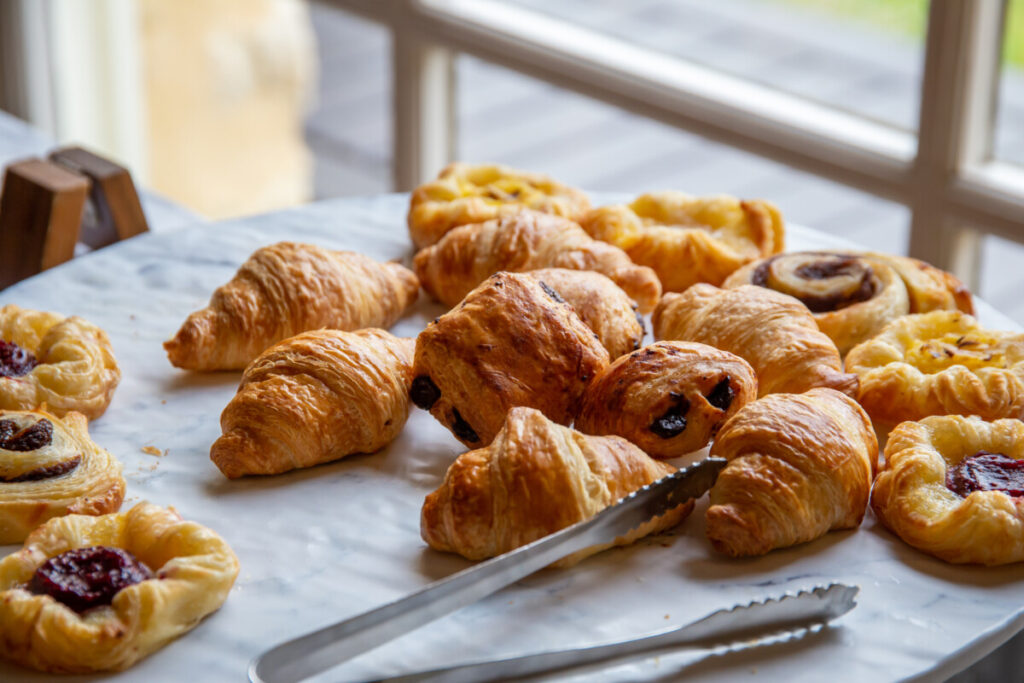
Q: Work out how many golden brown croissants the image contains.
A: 6